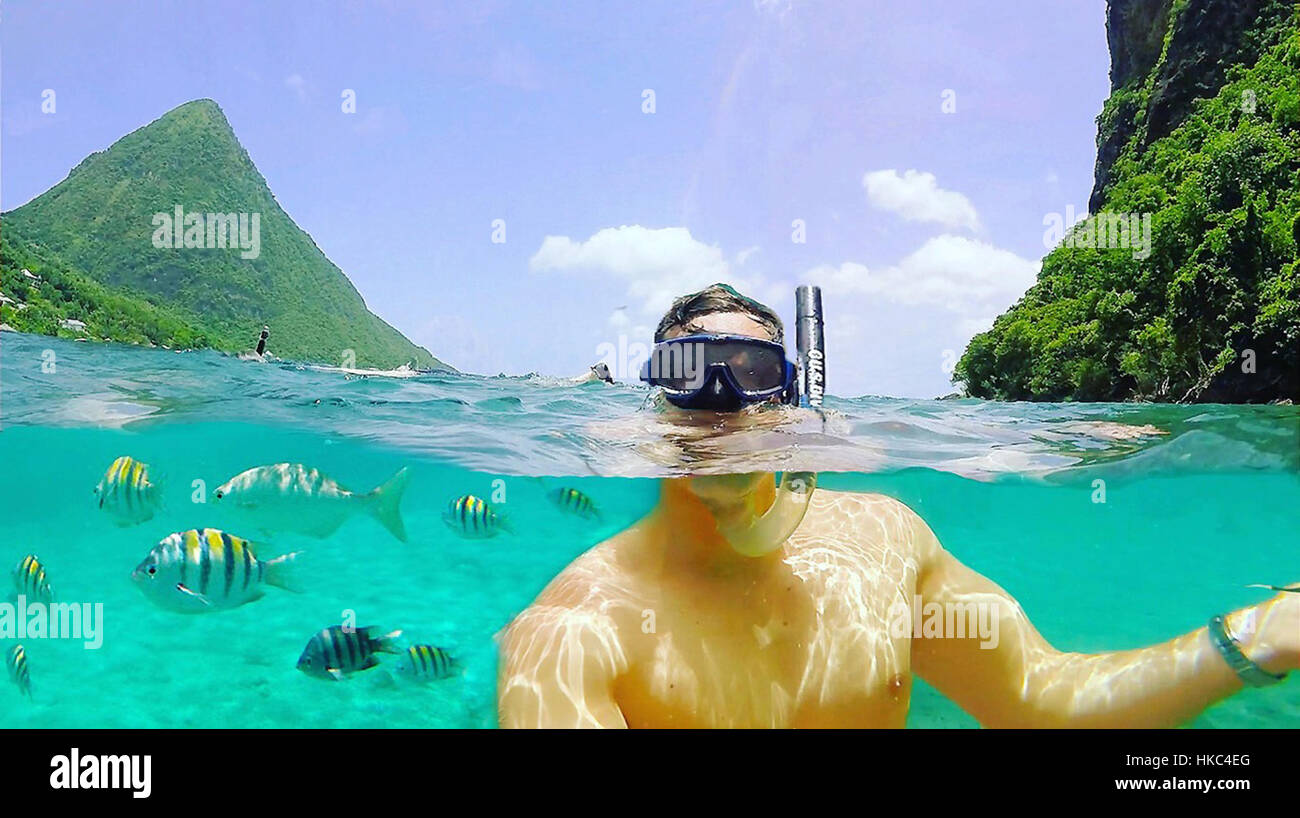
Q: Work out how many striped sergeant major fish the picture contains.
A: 8